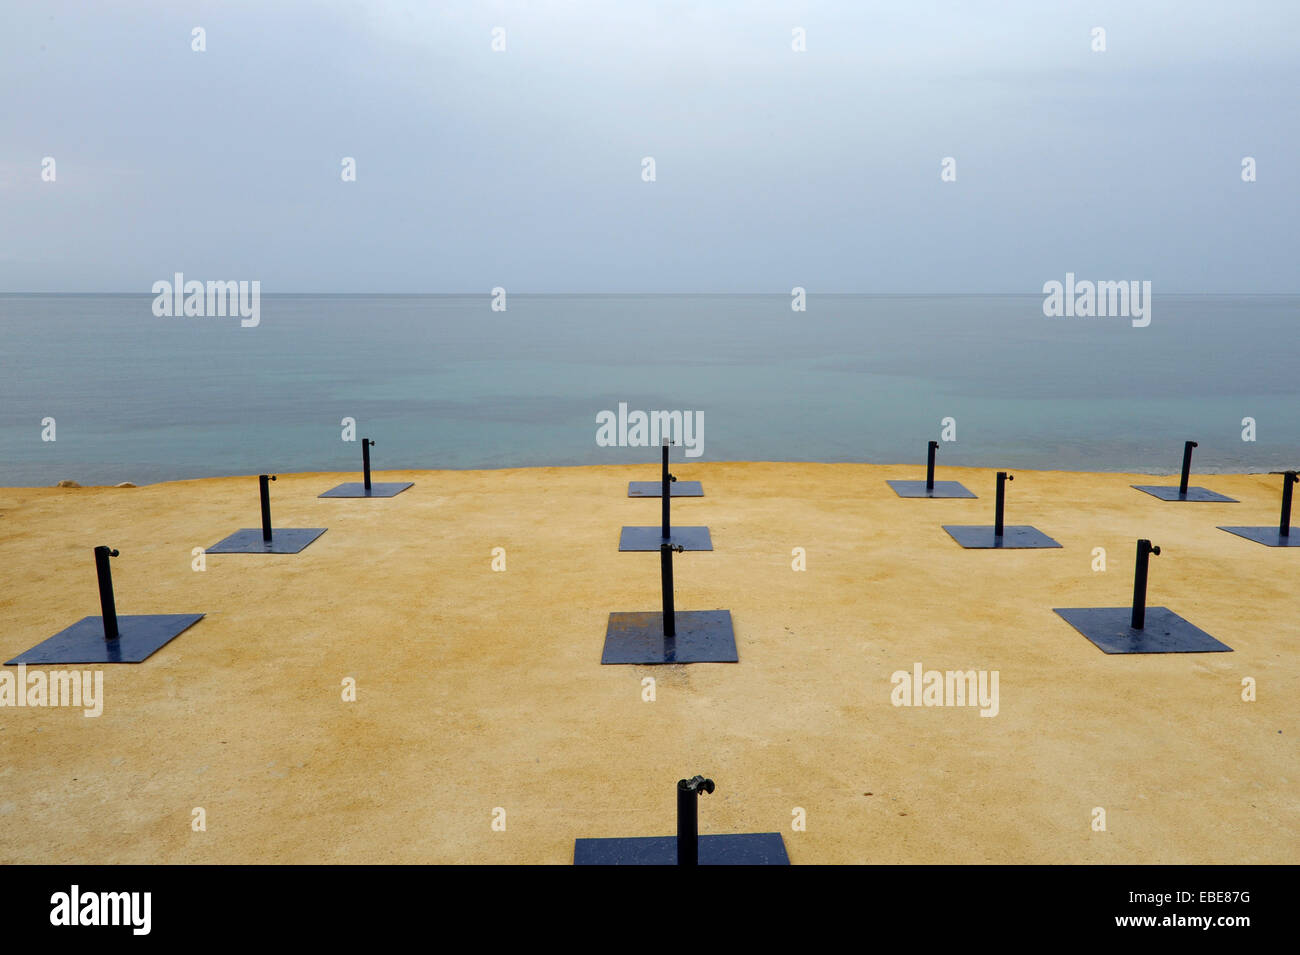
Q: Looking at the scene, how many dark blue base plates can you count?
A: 12